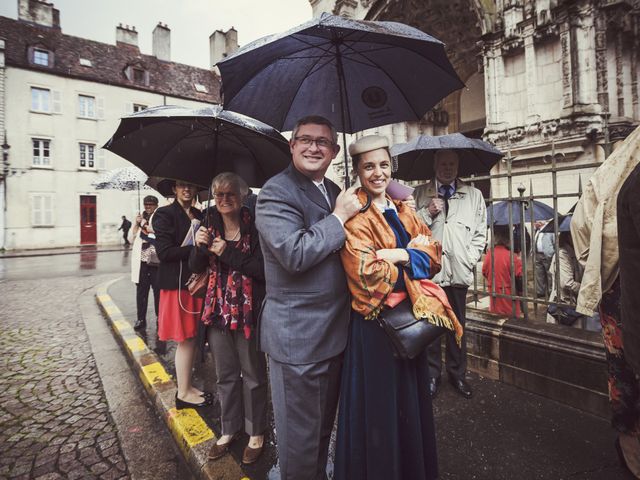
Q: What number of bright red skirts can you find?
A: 1